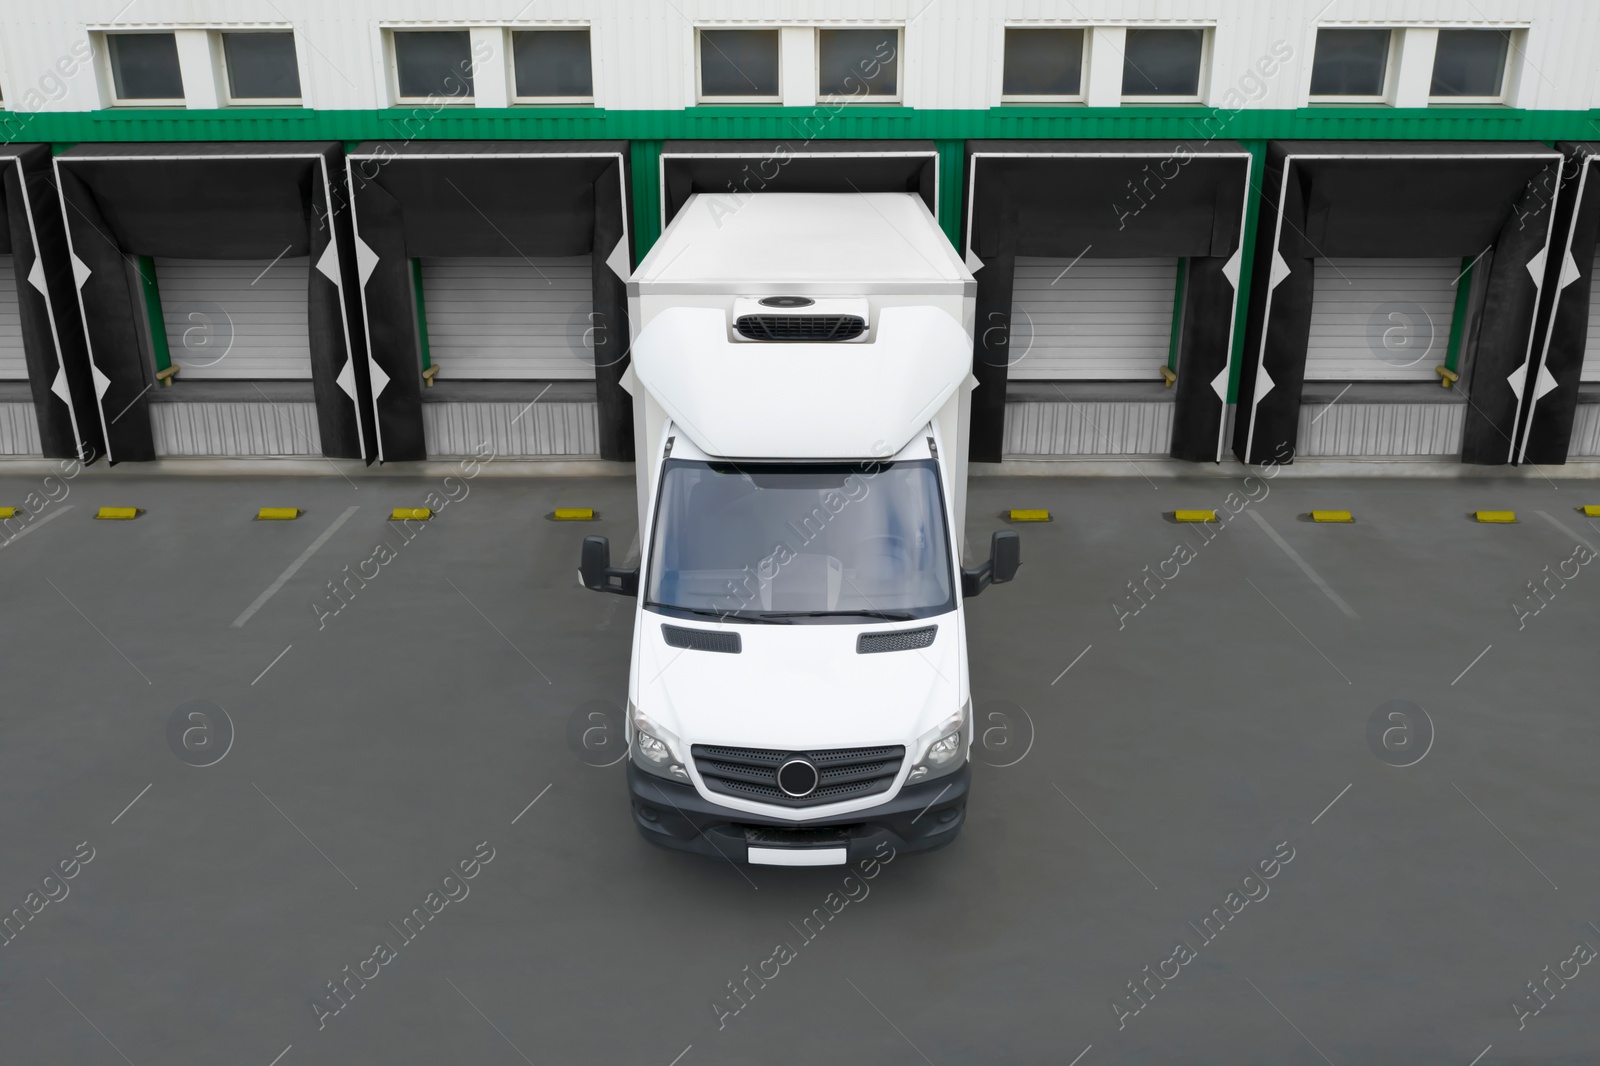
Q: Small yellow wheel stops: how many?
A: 10